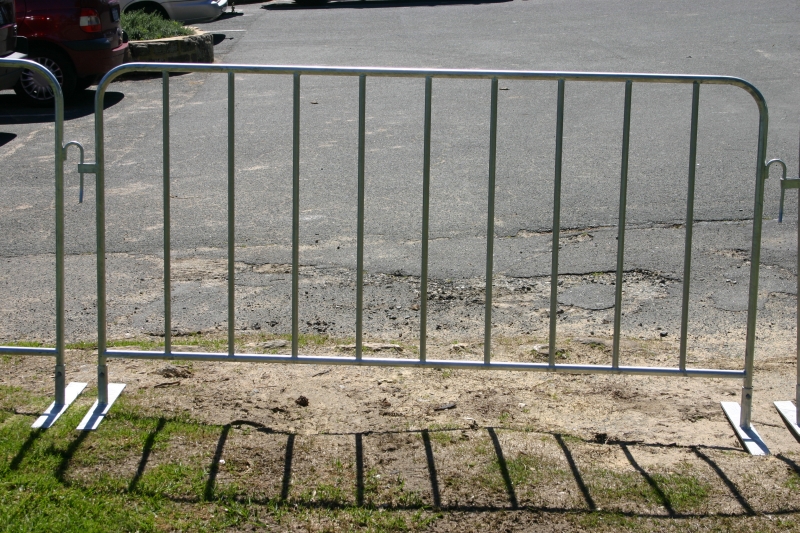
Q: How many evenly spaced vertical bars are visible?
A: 9